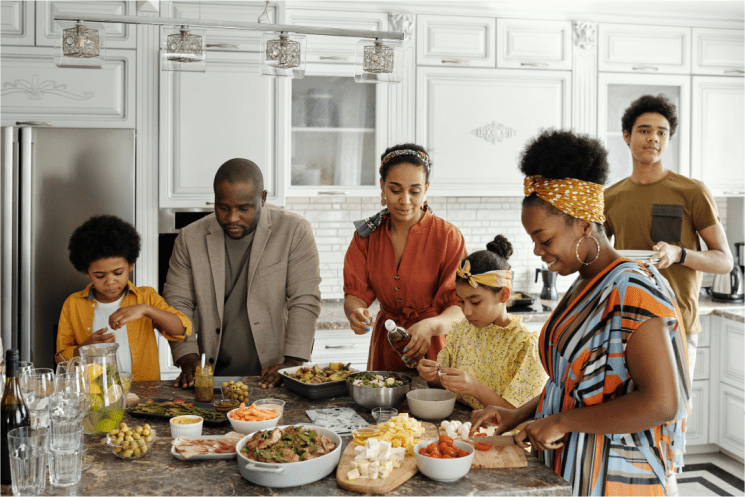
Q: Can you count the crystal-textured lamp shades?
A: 4